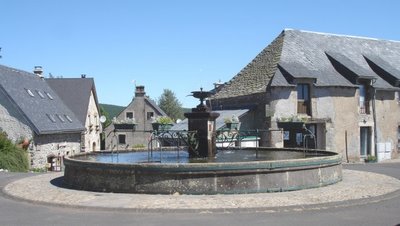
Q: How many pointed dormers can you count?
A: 3